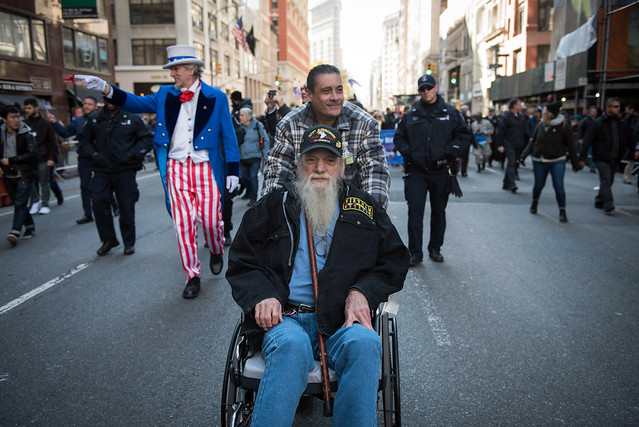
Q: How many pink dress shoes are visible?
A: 0